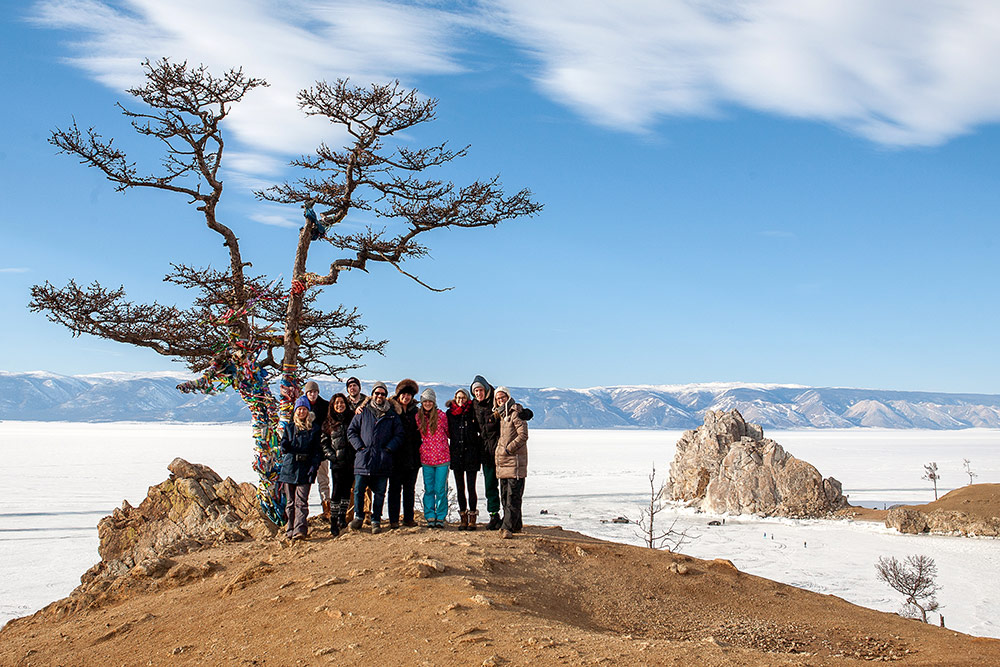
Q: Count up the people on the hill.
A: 10